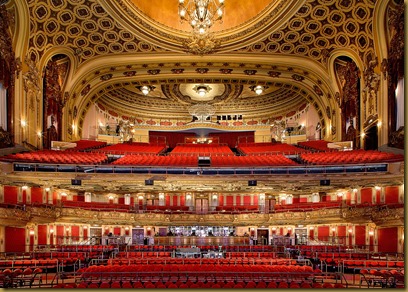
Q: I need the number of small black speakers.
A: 4